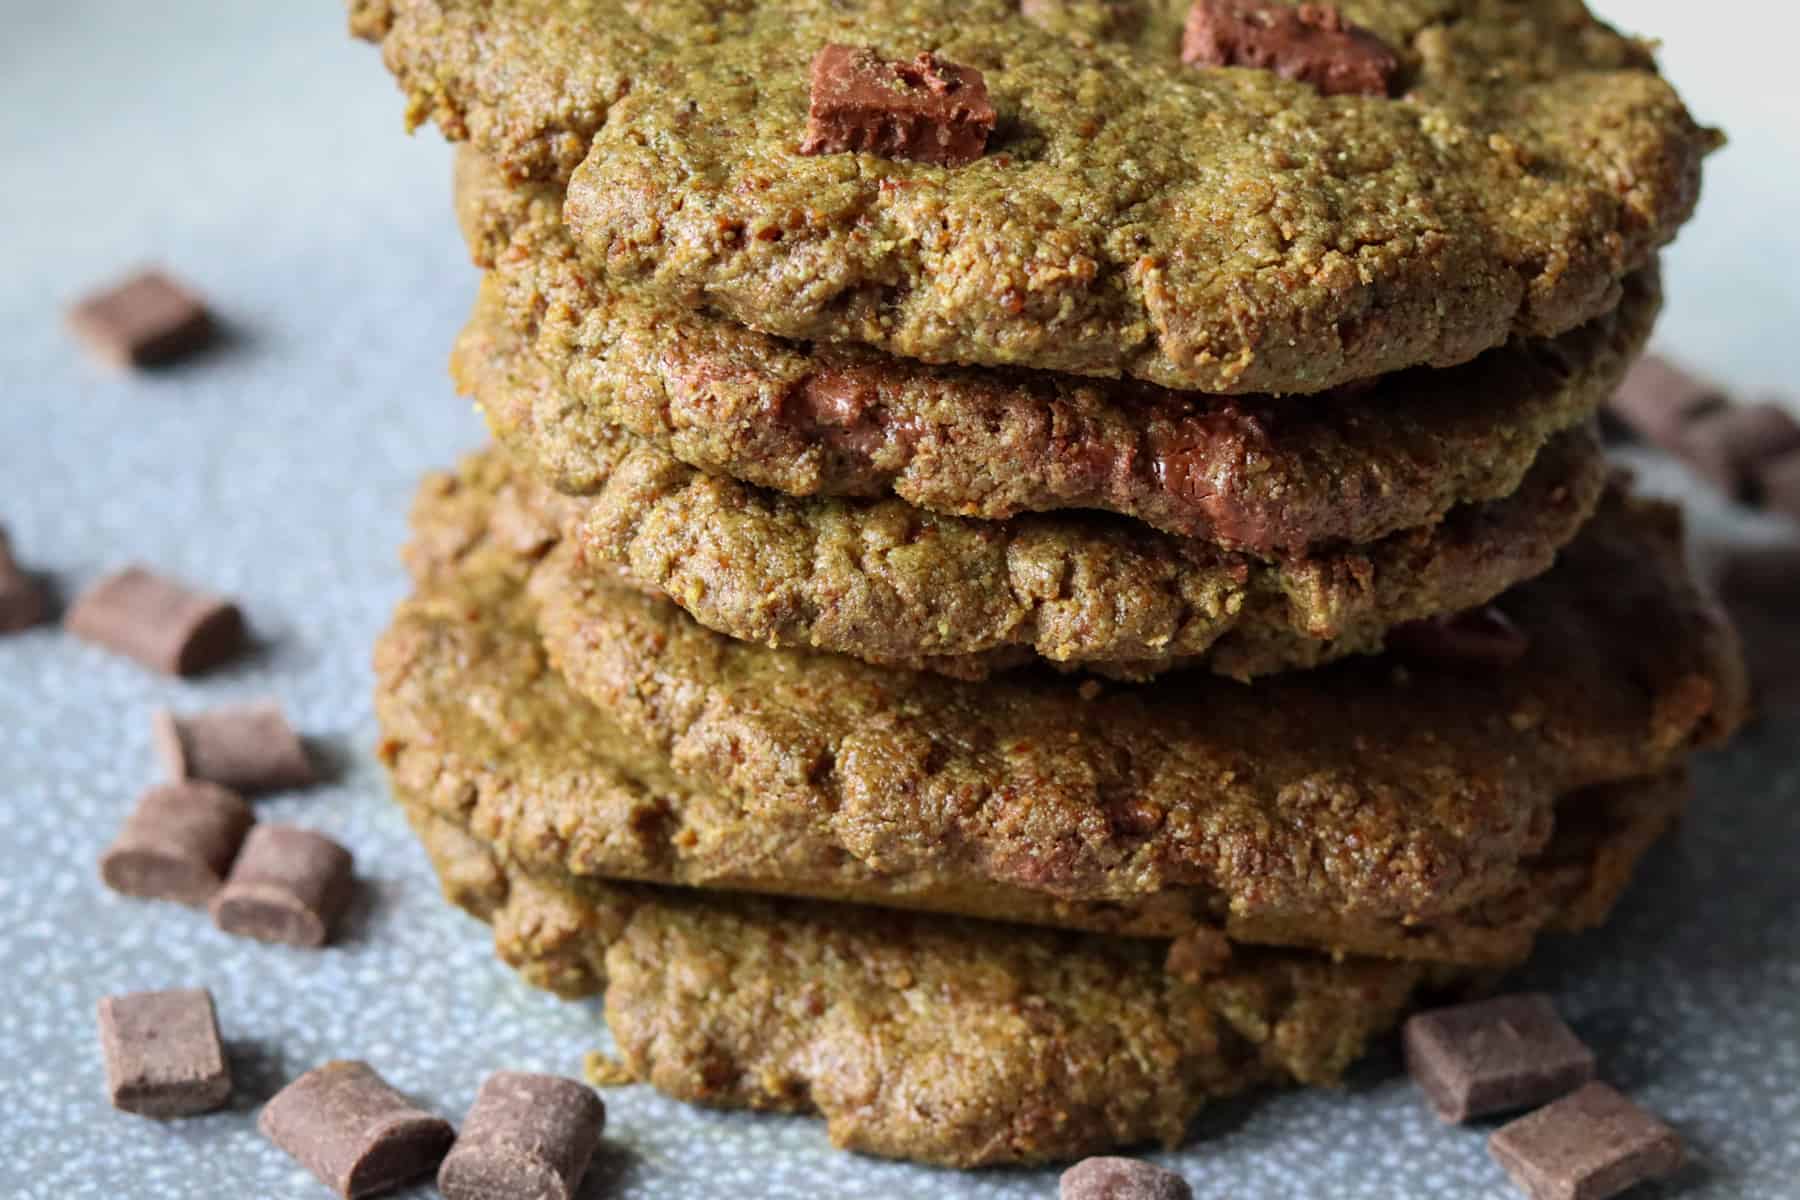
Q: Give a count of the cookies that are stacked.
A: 6